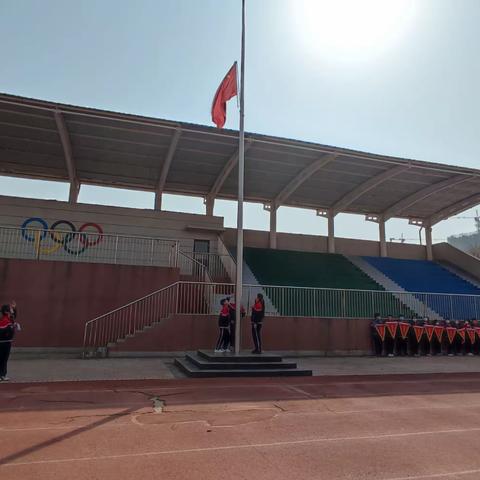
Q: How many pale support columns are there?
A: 7